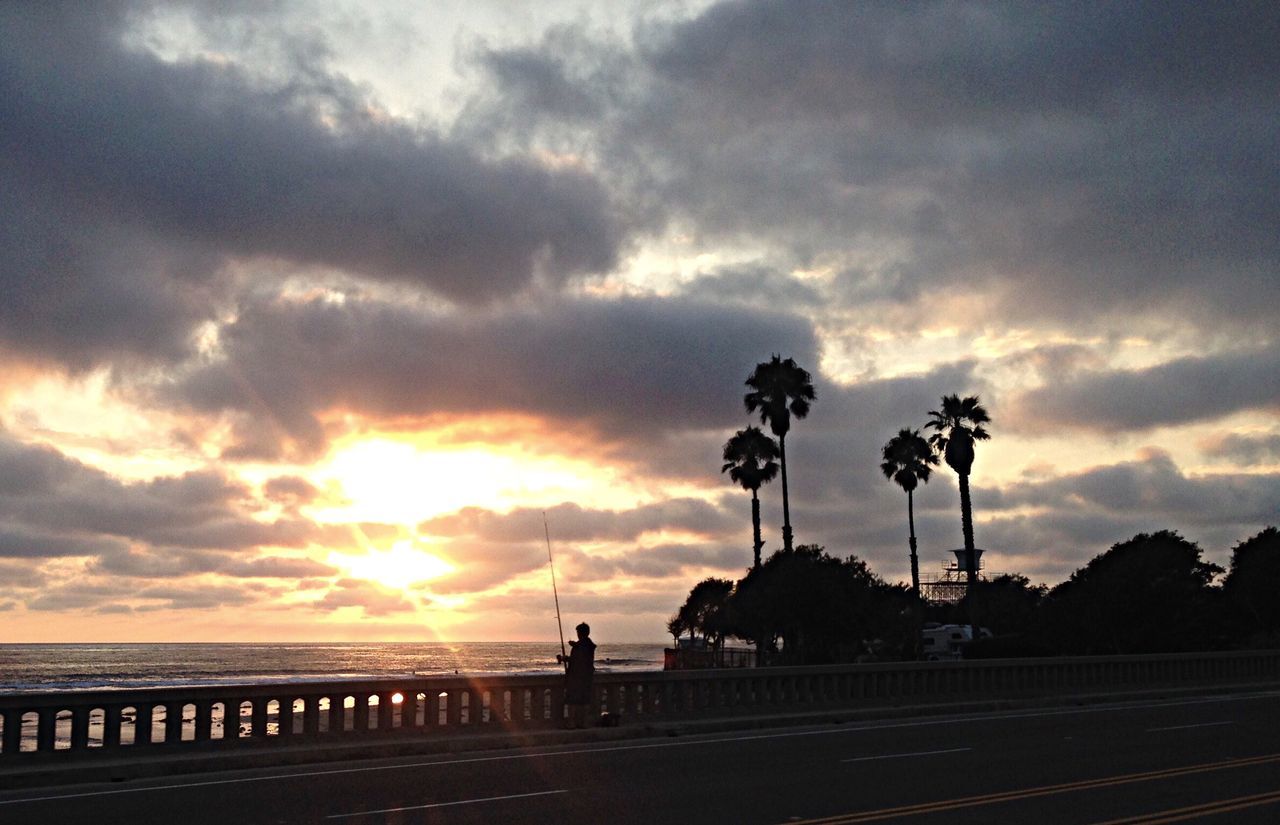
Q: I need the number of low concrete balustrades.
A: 1